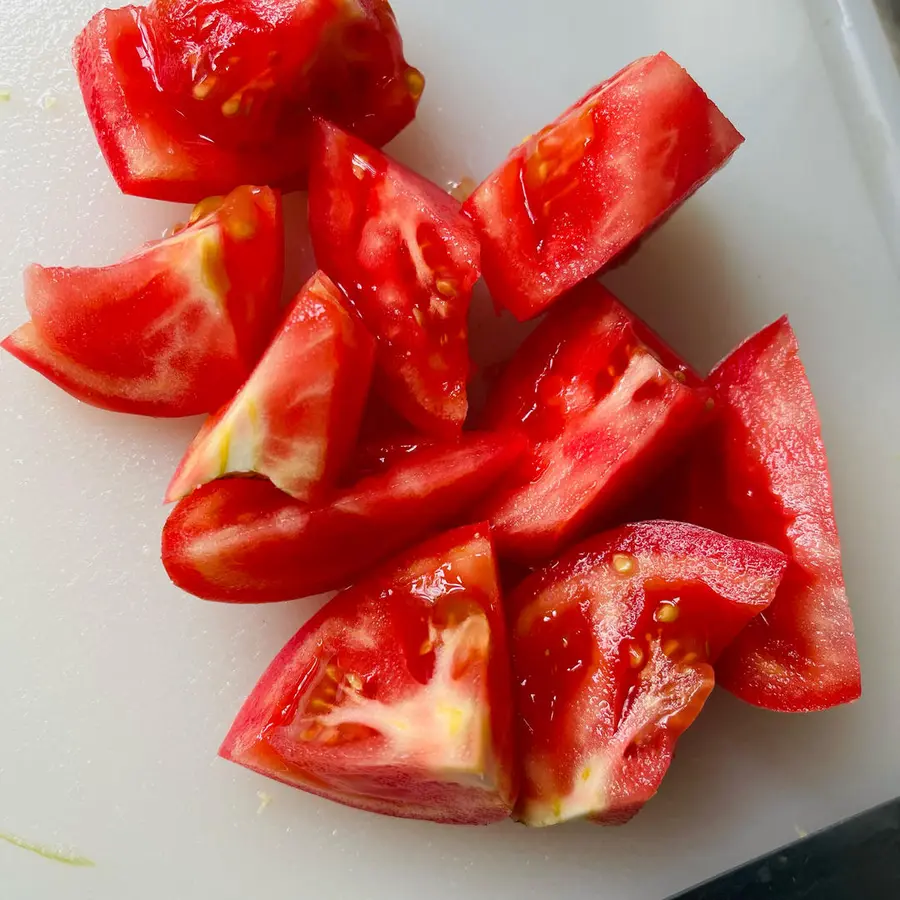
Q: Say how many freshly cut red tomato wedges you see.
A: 10